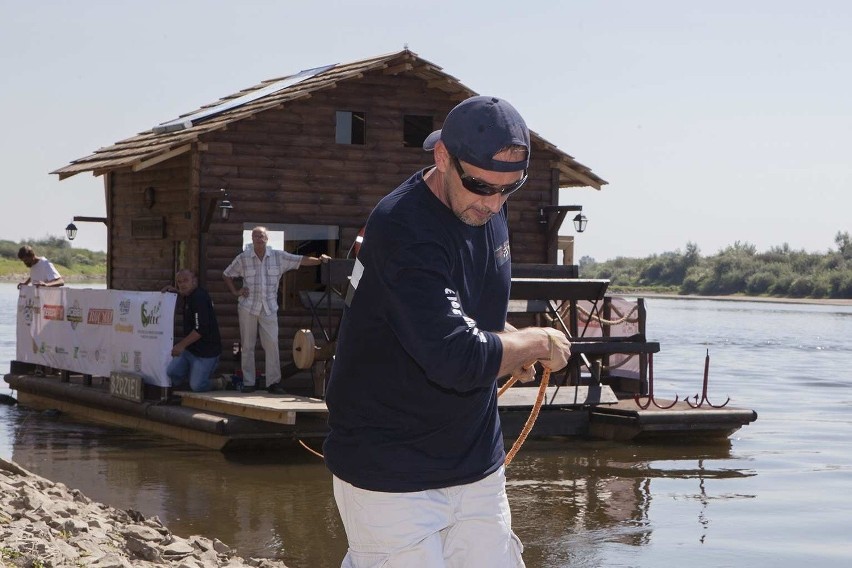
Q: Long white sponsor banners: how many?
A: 1